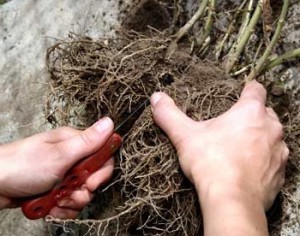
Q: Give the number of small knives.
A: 1